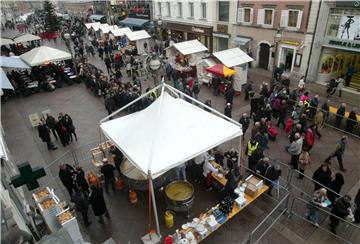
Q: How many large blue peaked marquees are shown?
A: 0